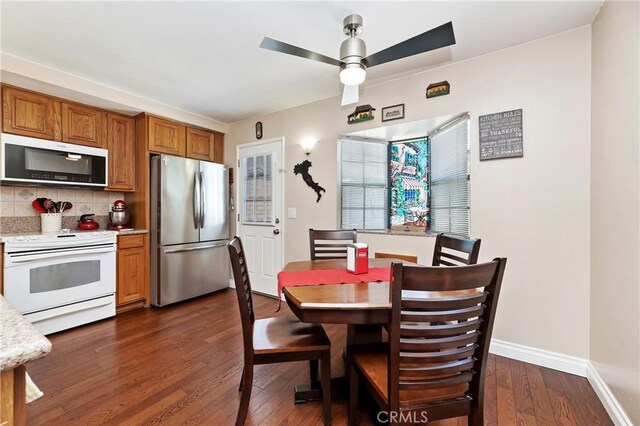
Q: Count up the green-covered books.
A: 0